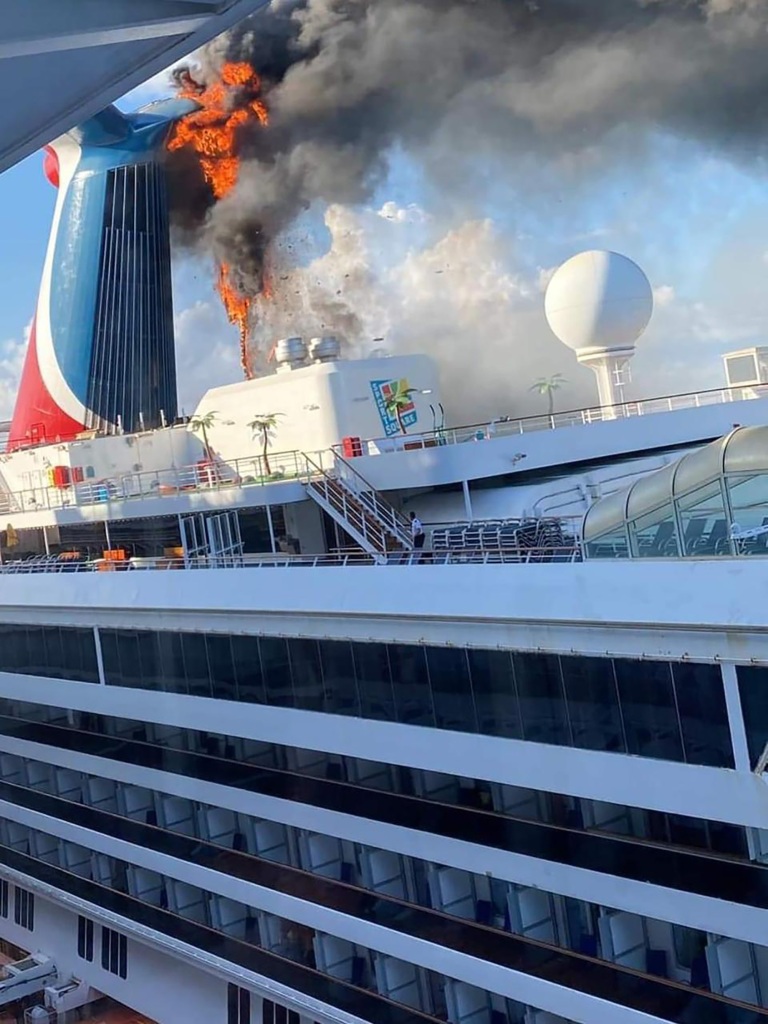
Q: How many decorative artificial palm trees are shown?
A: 4